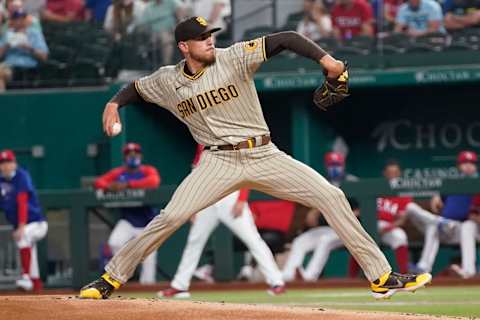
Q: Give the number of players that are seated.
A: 3